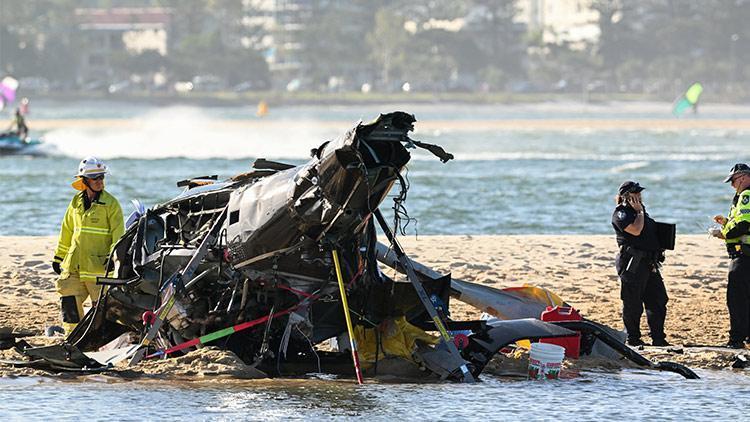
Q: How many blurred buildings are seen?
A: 3